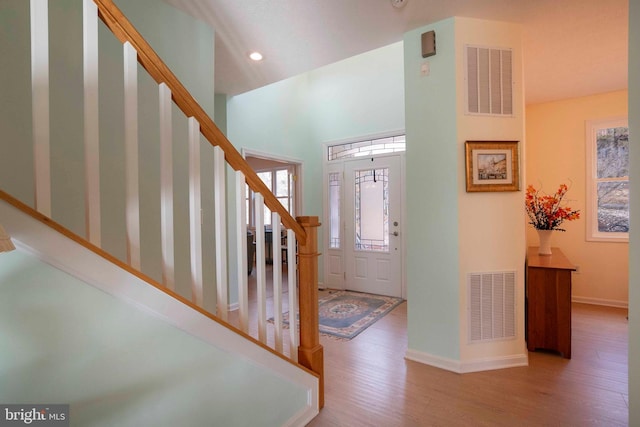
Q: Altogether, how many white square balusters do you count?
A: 10